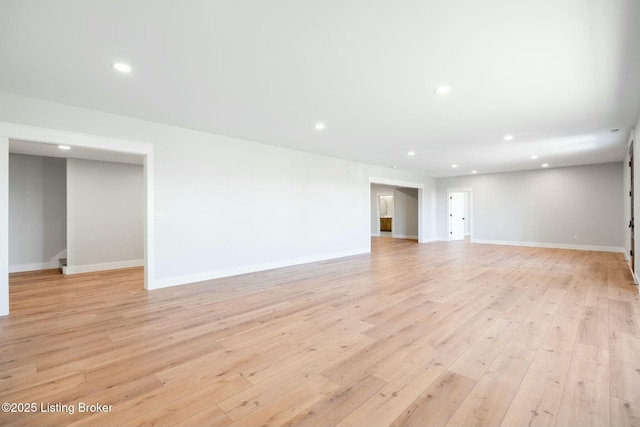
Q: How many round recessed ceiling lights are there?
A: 10